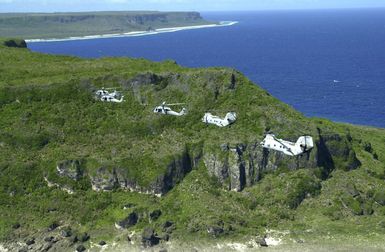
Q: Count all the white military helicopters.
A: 5